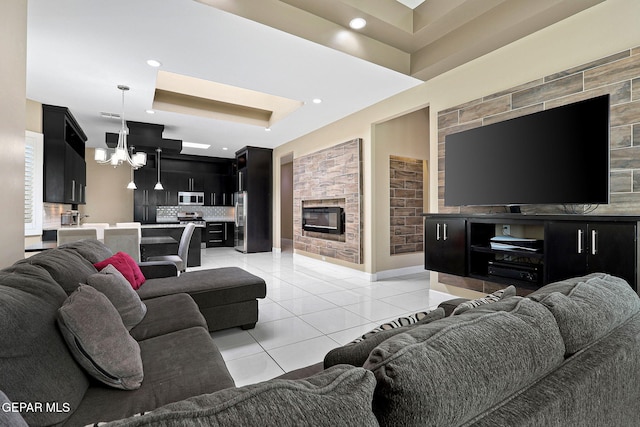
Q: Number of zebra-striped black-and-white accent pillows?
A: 2